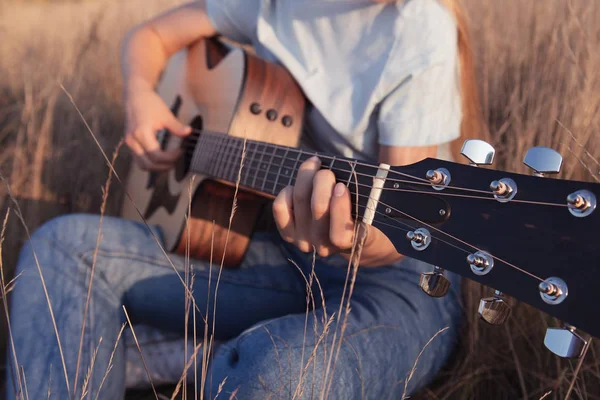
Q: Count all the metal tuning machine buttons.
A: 5